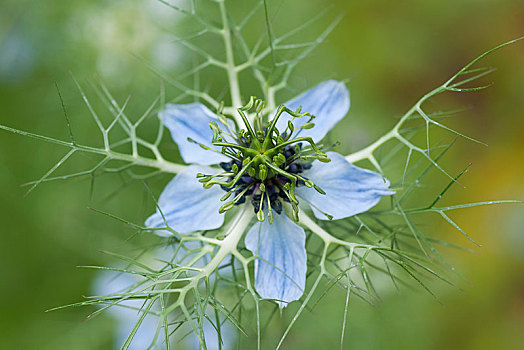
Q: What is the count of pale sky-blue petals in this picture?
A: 5